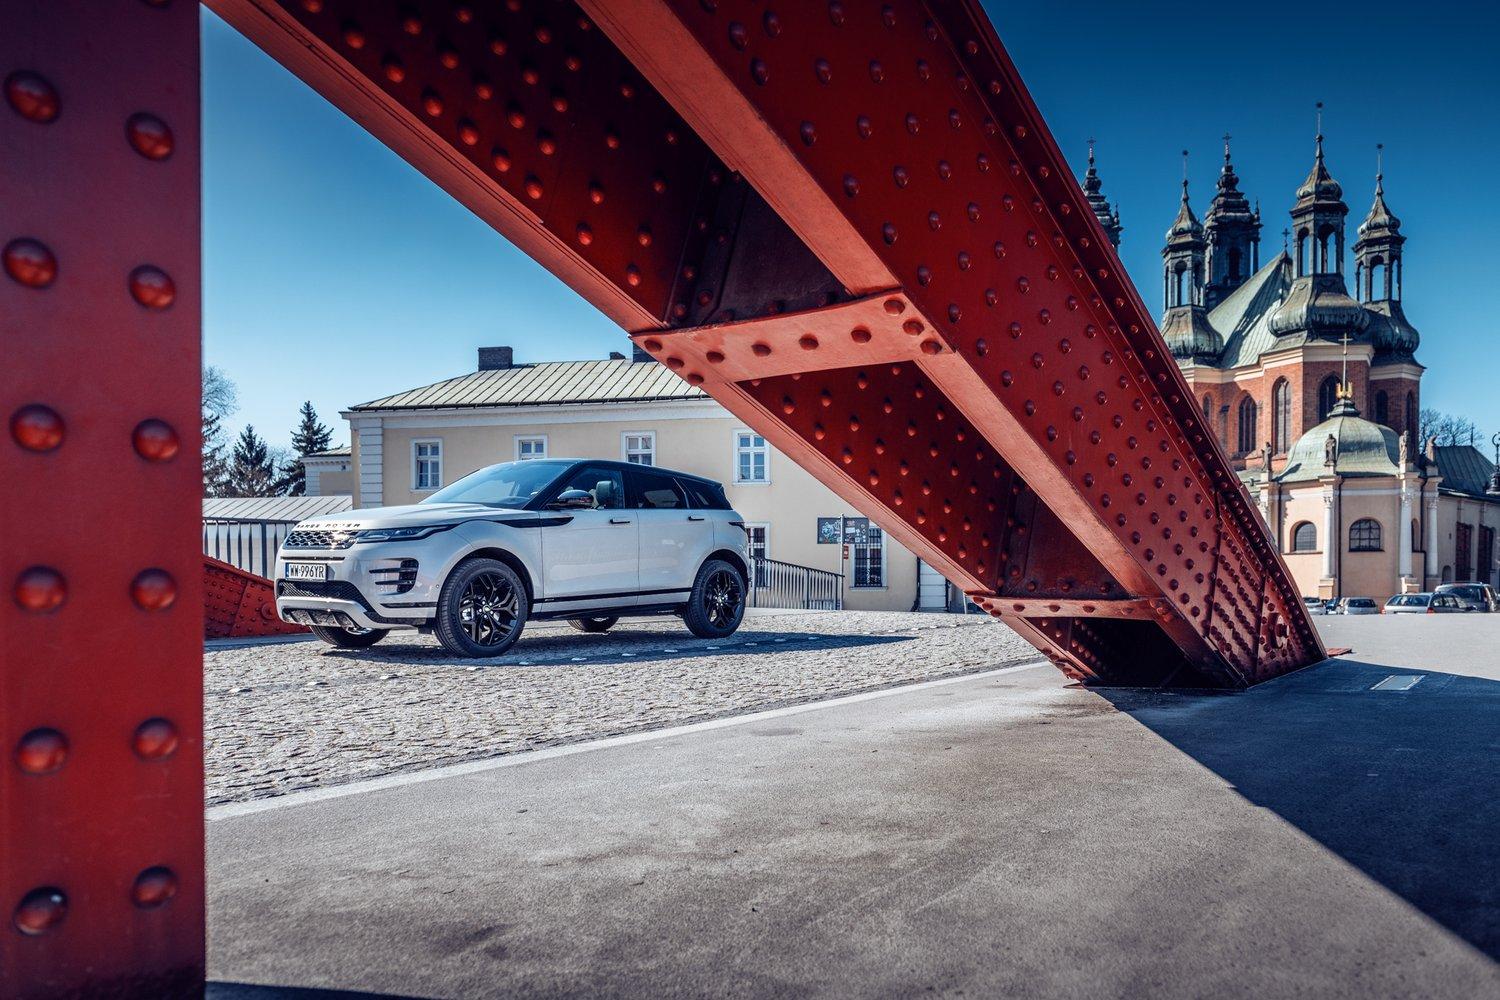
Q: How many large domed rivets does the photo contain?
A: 12